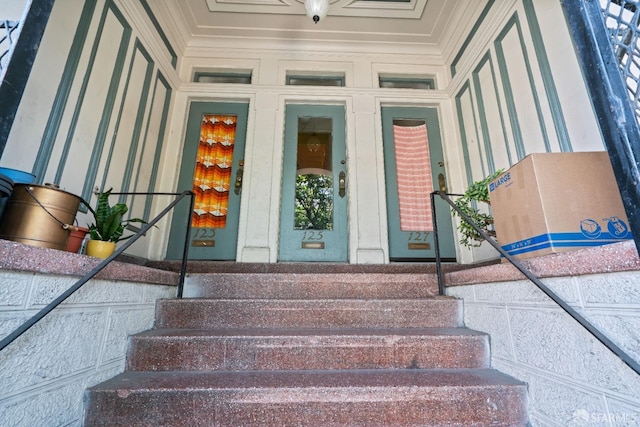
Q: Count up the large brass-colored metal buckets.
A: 1